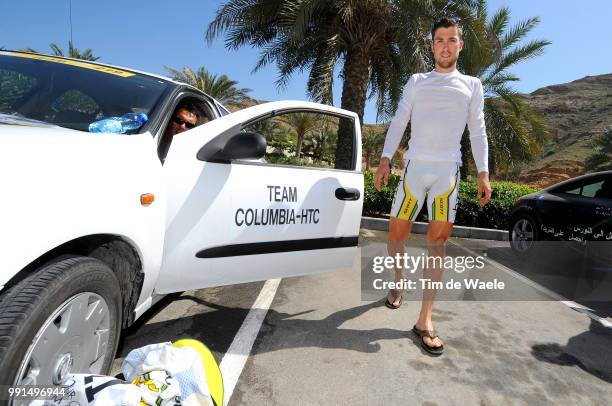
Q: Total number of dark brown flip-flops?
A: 2